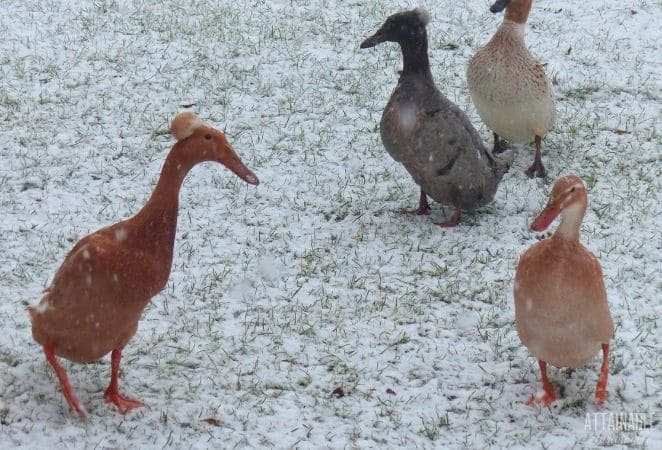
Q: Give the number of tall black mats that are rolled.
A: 0